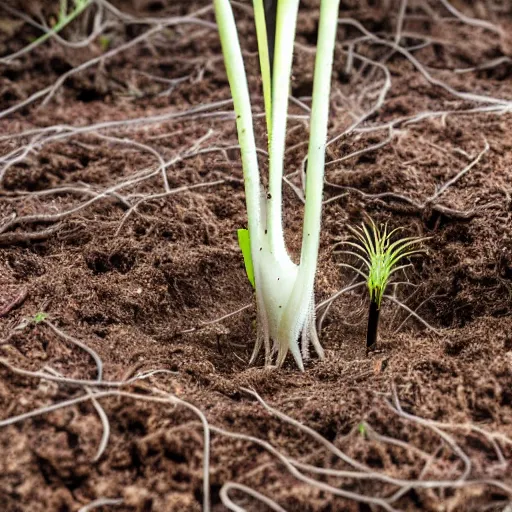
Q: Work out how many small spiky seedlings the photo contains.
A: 1